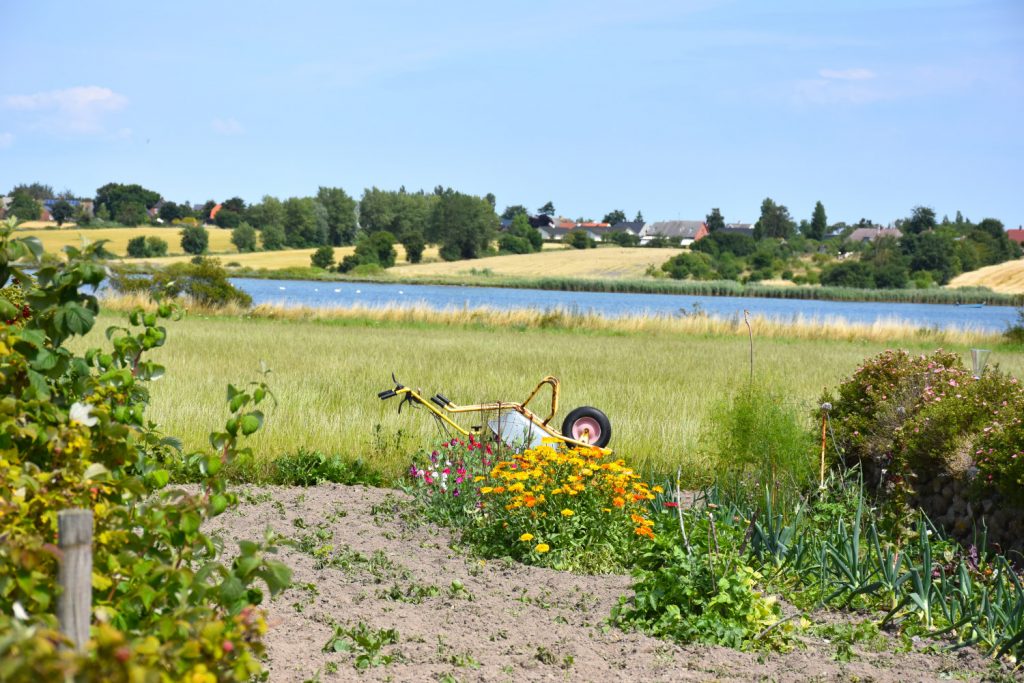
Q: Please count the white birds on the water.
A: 5